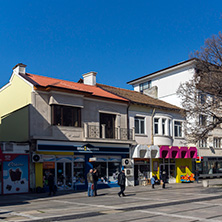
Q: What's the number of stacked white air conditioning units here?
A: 2